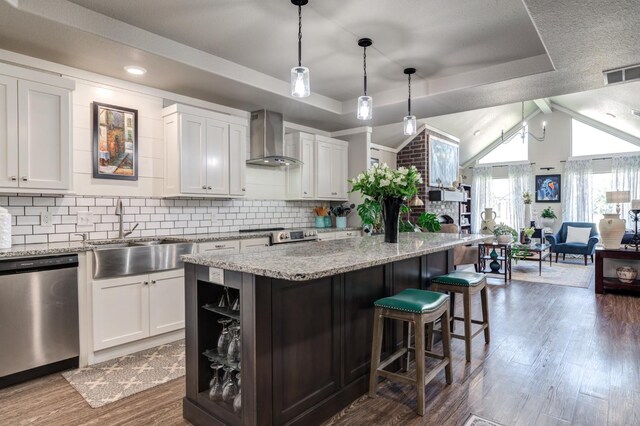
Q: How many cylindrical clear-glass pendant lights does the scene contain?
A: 3